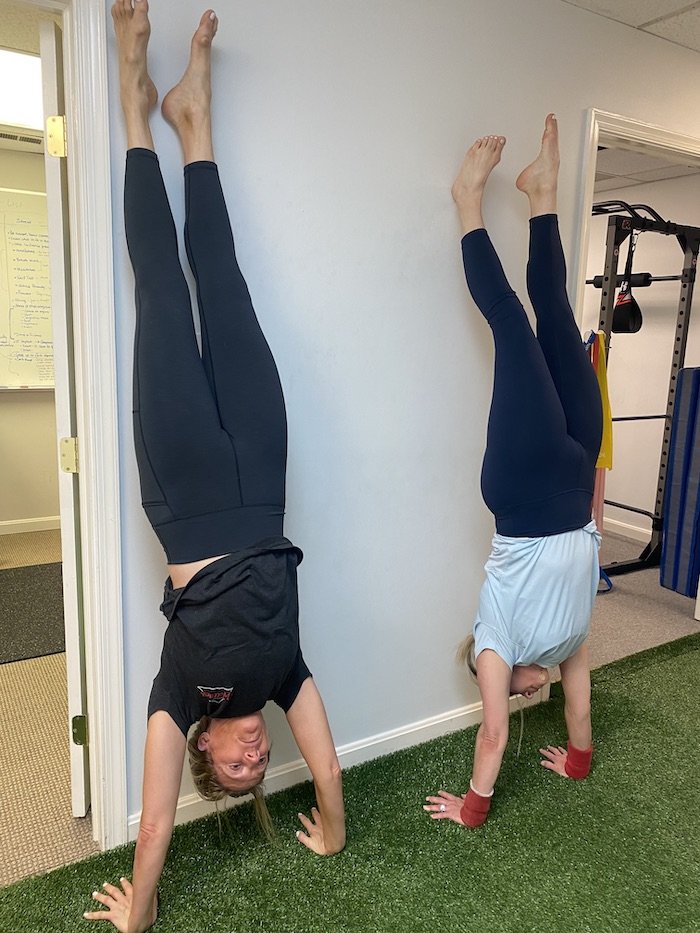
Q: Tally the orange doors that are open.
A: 0